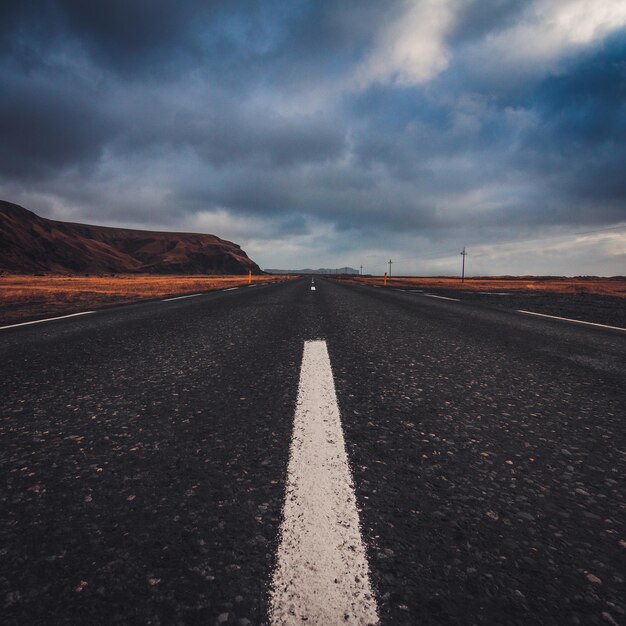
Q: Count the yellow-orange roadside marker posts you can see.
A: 2